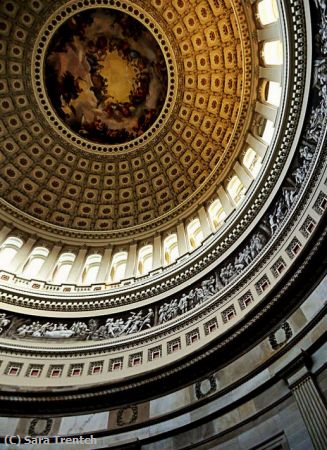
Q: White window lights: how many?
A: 15